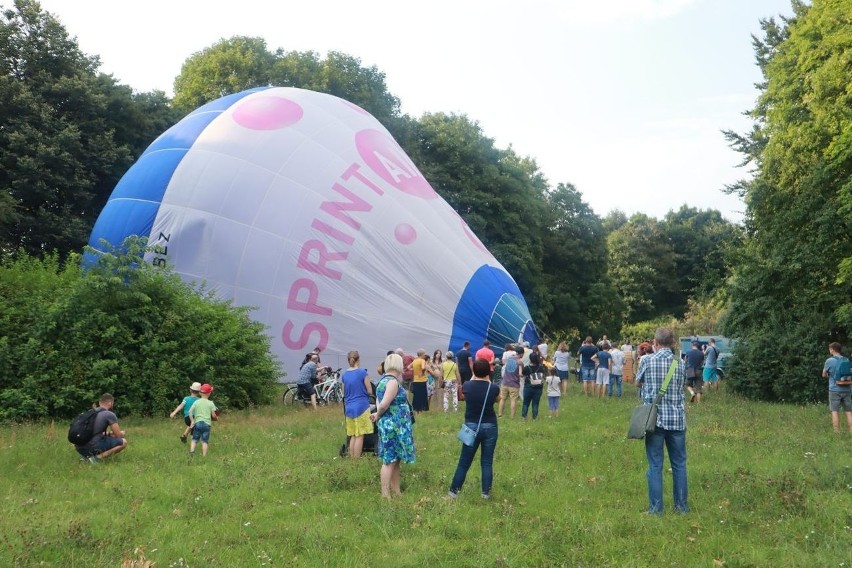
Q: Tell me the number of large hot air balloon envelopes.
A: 1